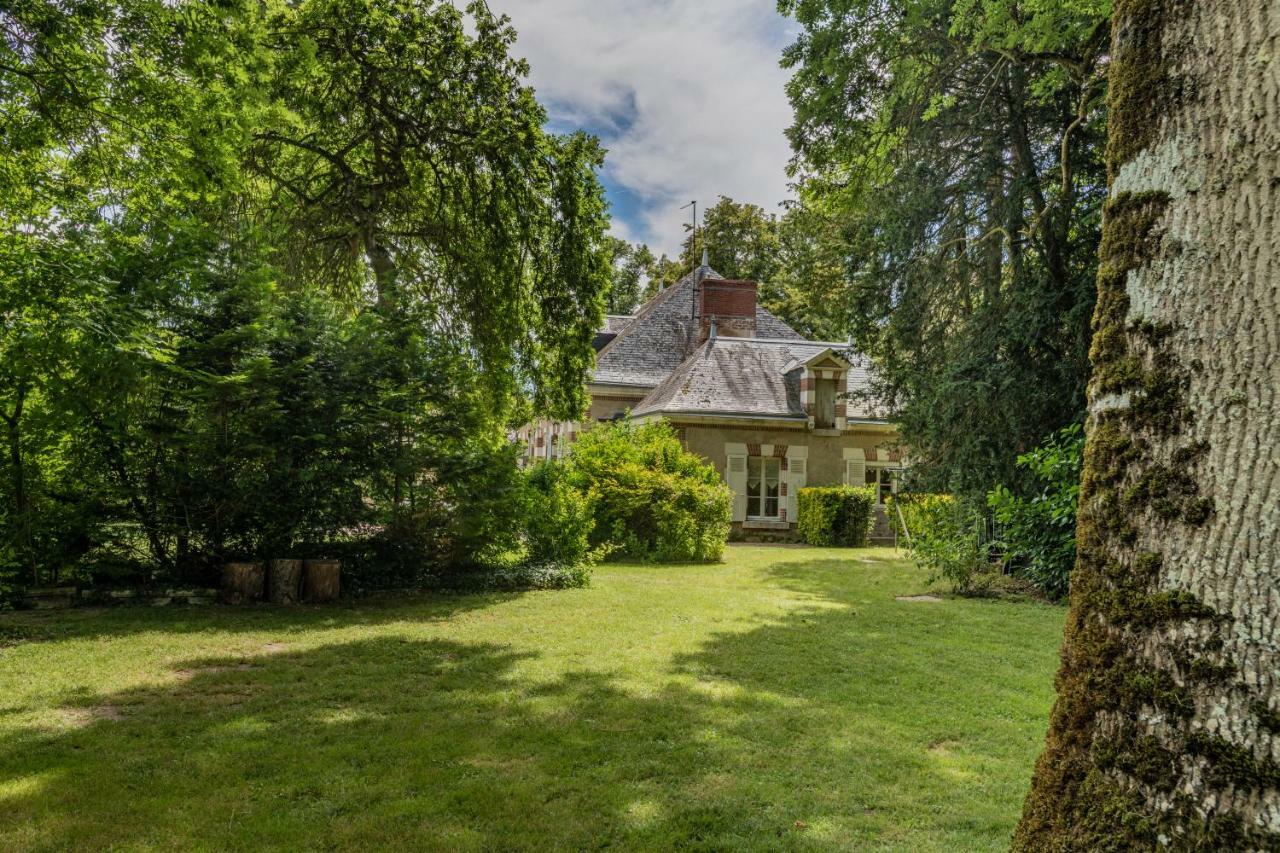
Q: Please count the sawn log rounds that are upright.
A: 3